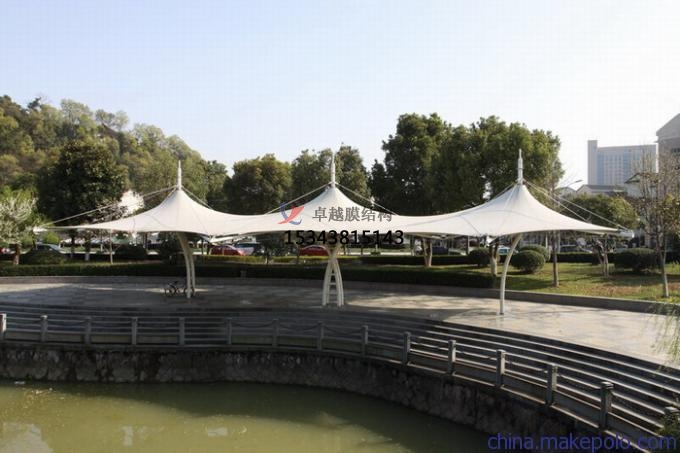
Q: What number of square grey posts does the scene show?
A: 15